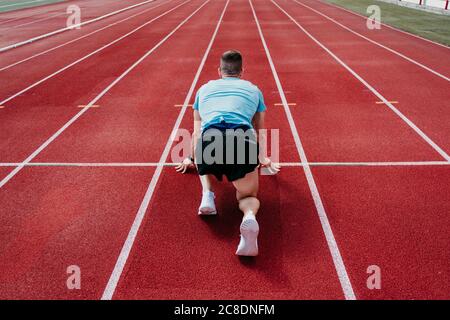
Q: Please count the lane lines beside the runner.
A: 2